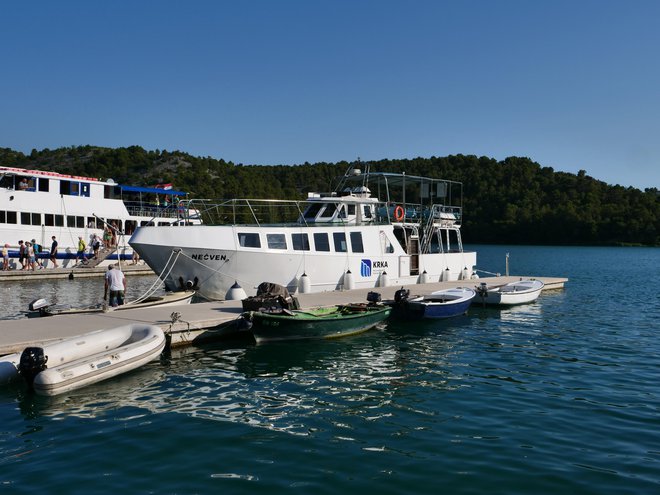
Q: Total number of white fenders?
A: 8